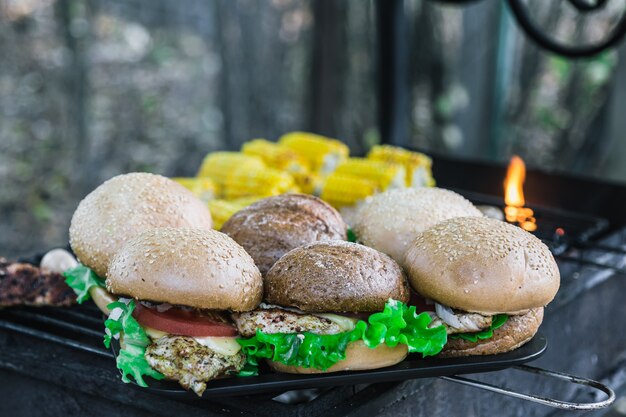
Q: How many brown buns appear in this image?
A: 2